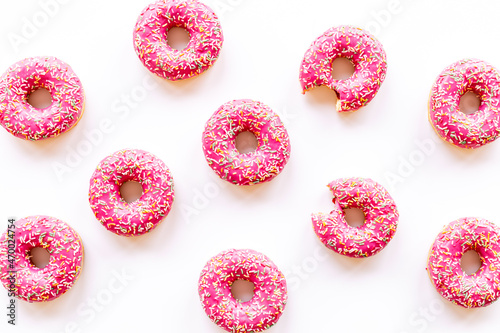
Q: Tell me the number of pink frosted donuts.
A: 10